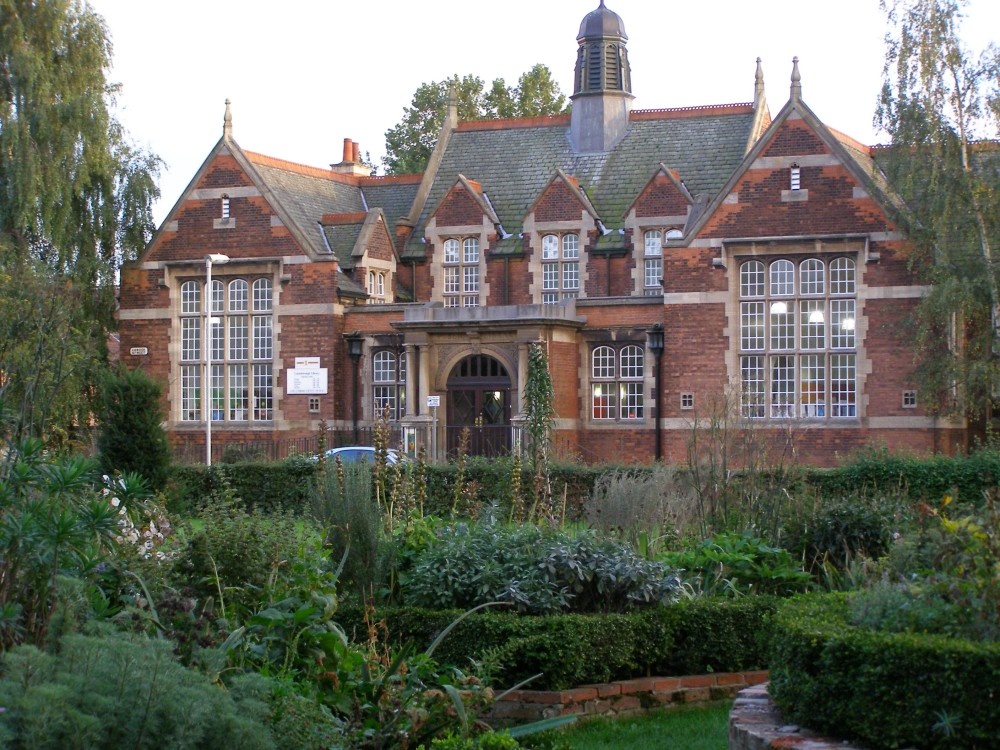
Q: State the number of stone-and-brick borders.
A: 2